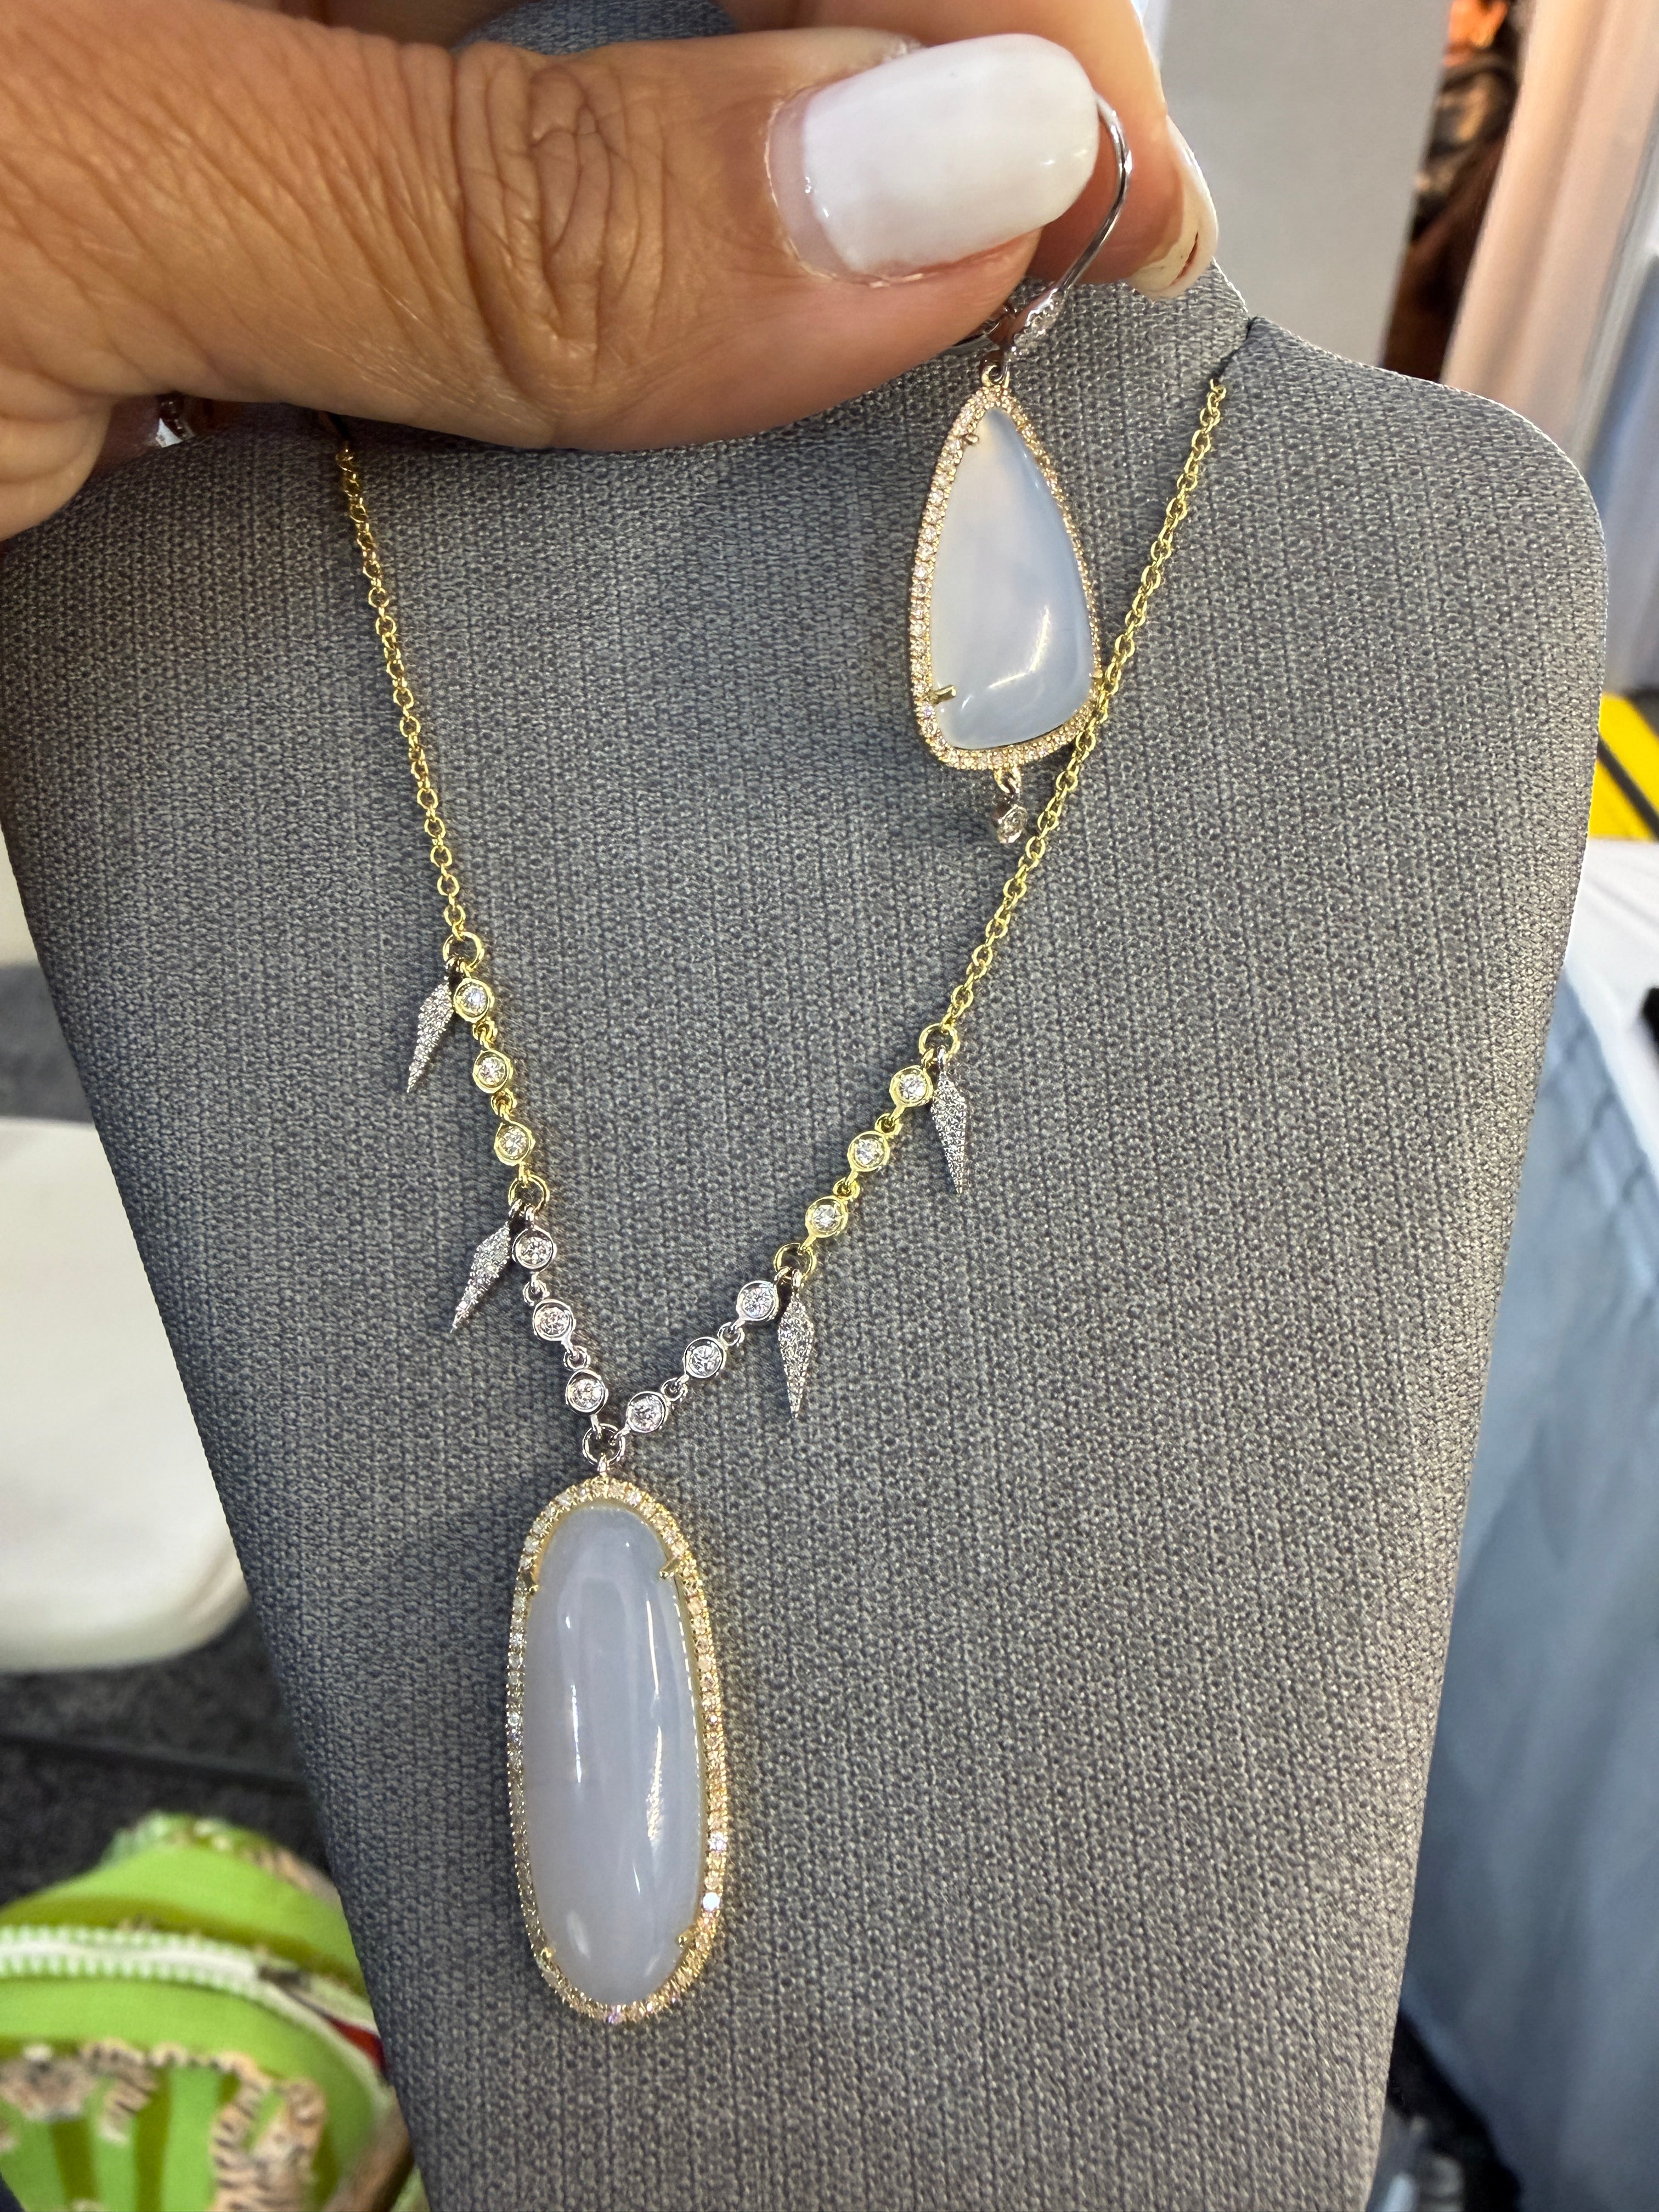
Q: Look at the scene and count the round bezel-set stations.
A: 12